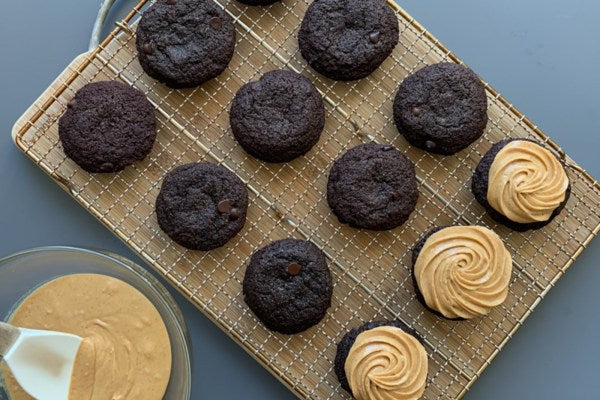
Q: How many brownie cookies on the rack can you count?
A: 12